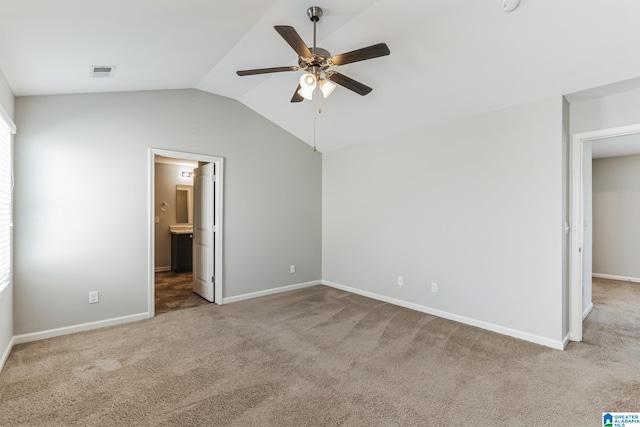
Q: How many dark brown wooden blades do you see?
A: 5